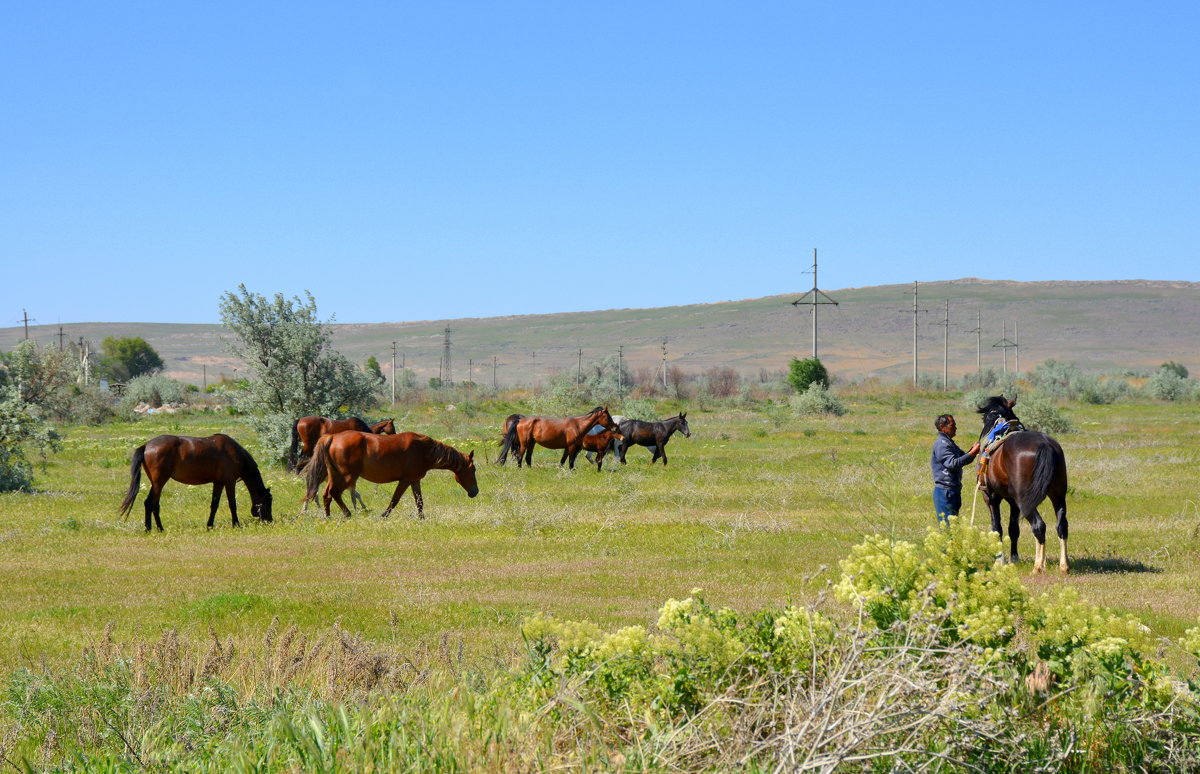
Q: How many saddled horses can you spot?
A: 1